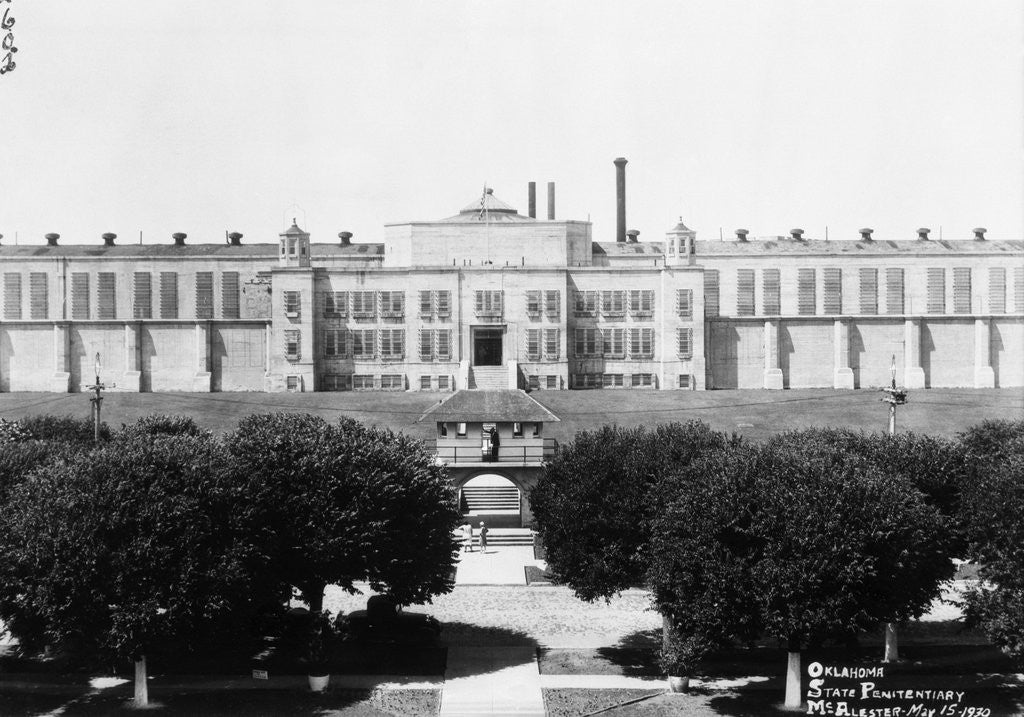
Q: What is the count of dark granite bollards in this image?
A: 0